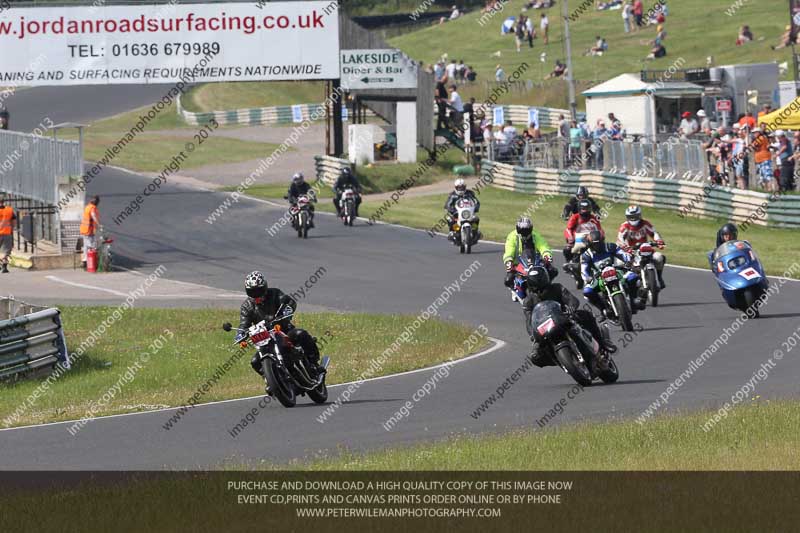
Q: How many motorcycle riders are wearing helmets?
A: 11